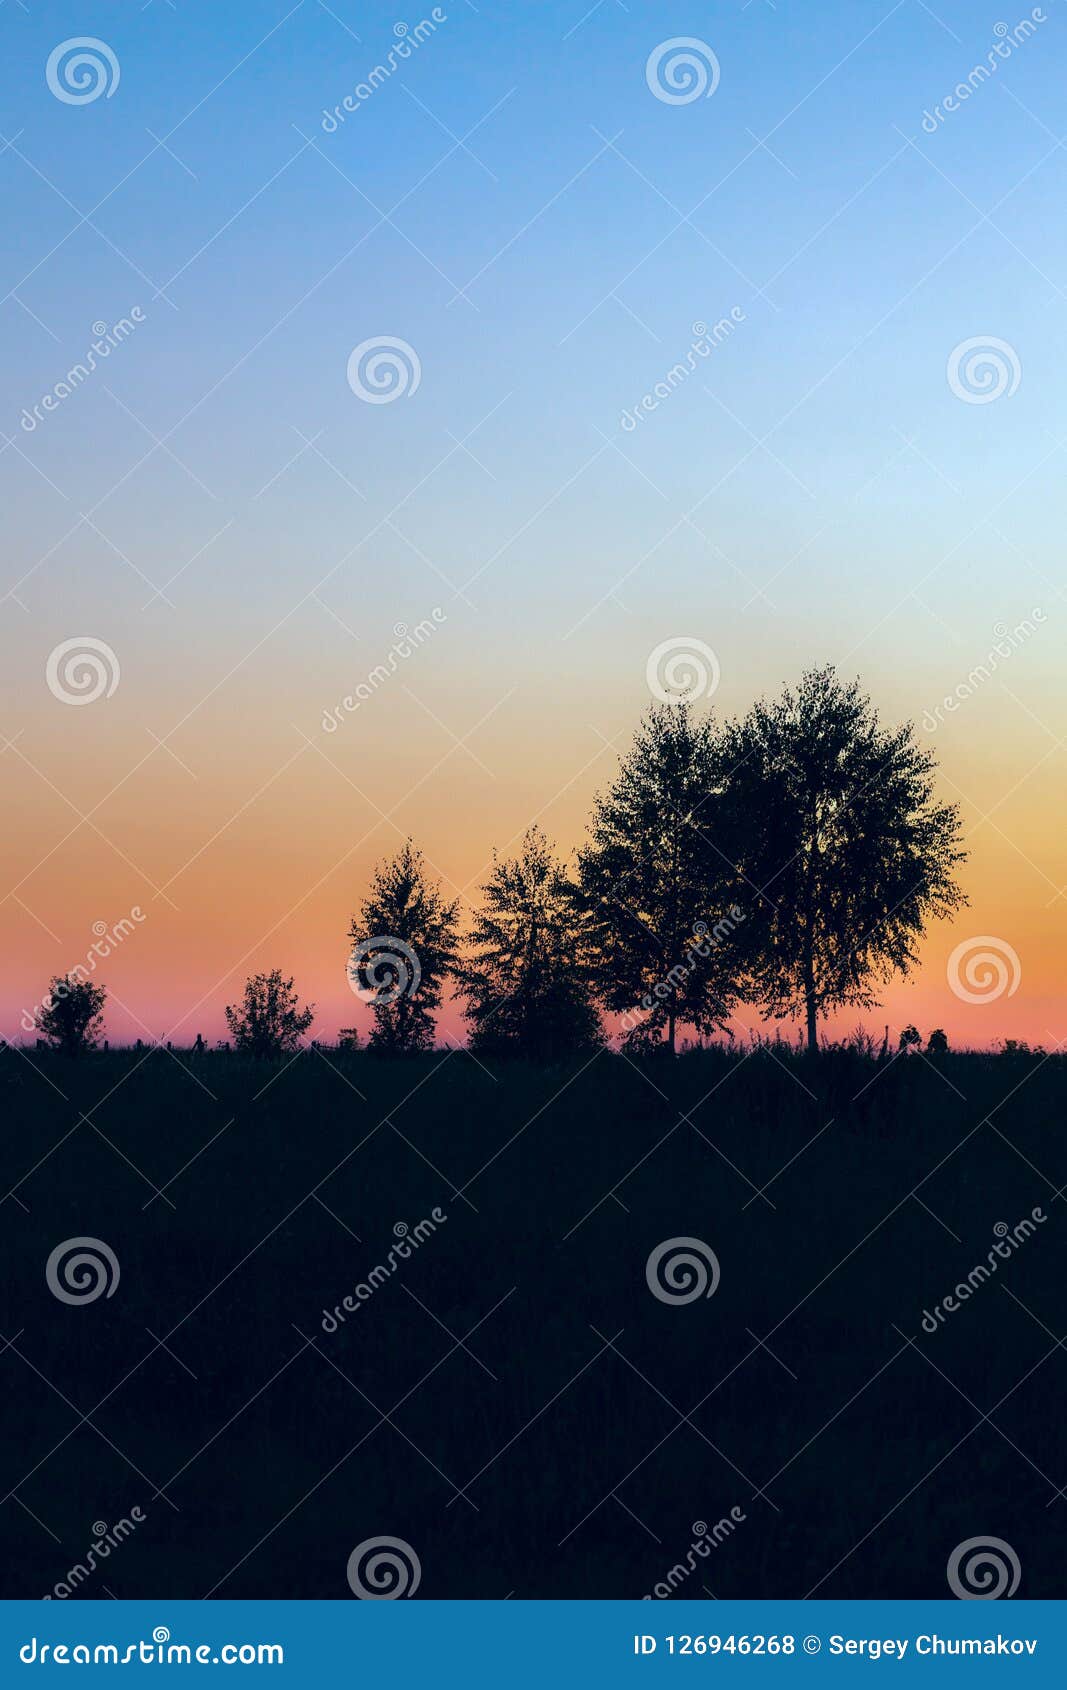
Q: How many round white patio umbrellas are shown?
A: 0